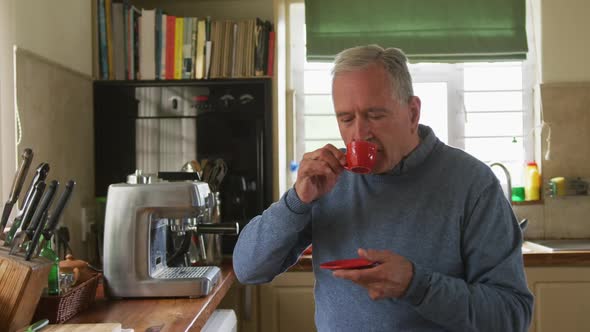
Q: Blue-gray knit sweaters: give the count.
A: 1